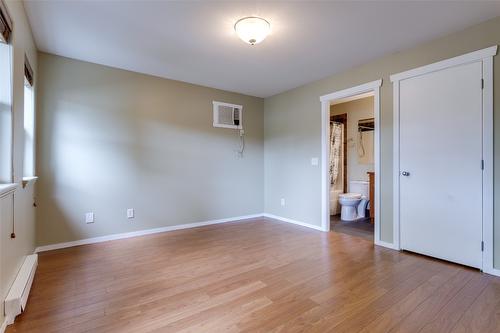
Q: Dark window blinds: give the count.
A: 2